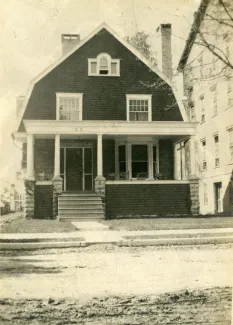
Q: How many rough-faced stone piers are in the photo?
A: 4